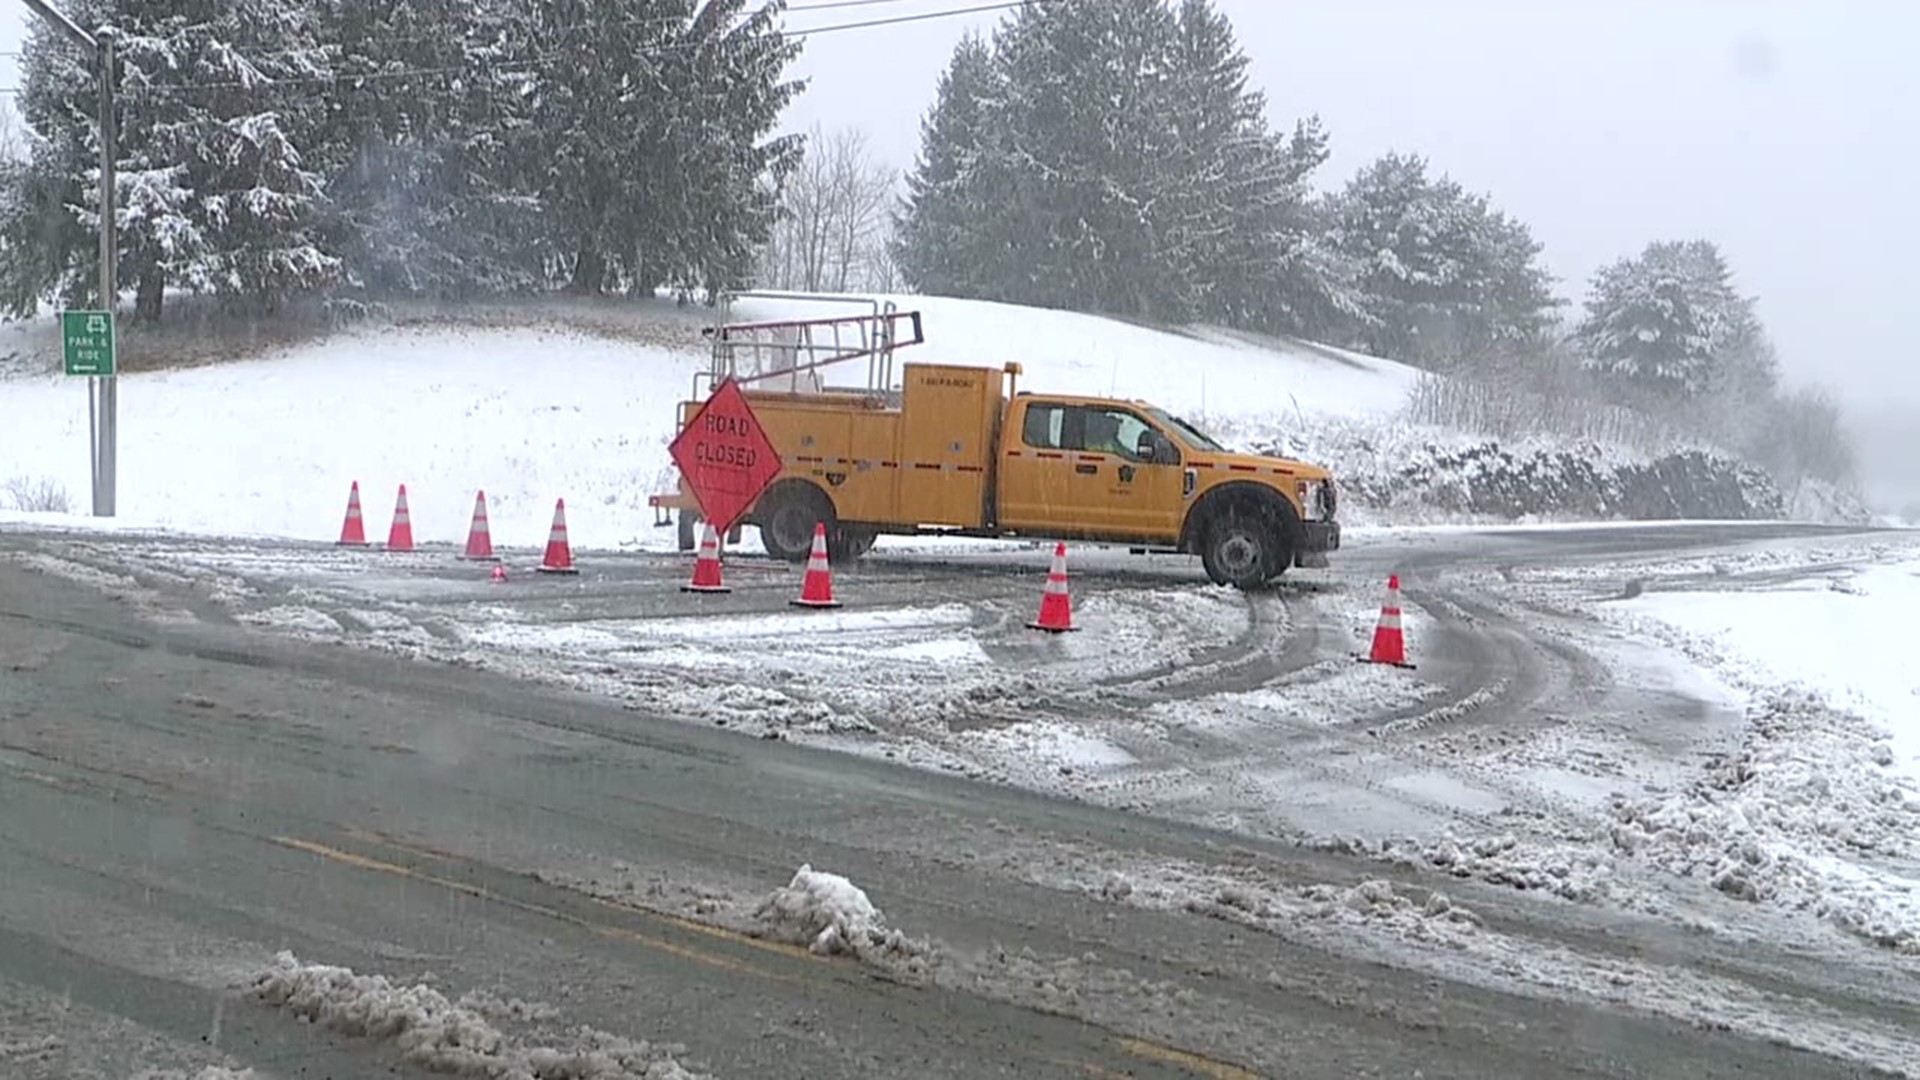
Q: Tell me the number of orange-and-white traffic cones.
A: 8